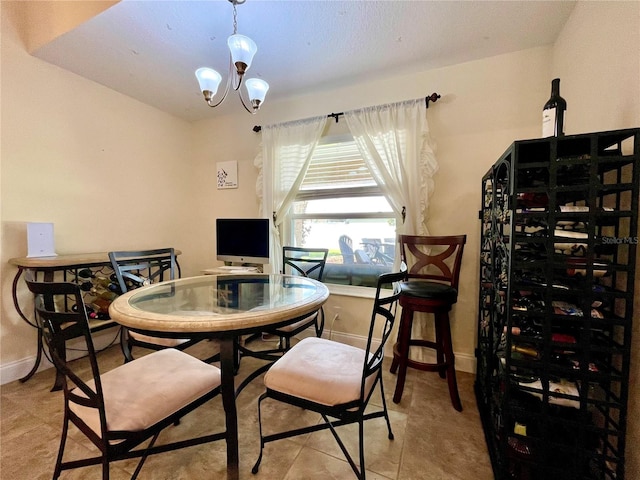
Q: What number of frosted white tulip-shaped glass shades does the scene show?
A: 3